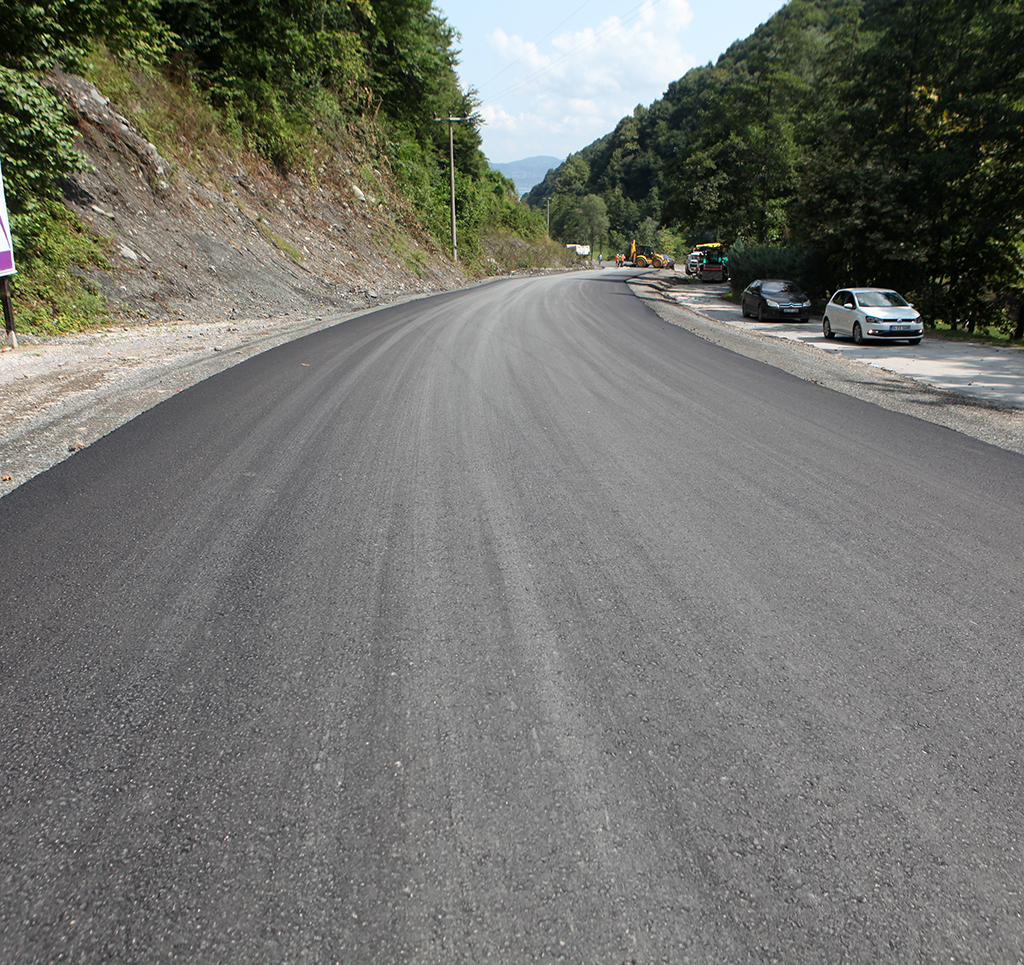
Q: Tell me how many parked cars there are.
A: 2